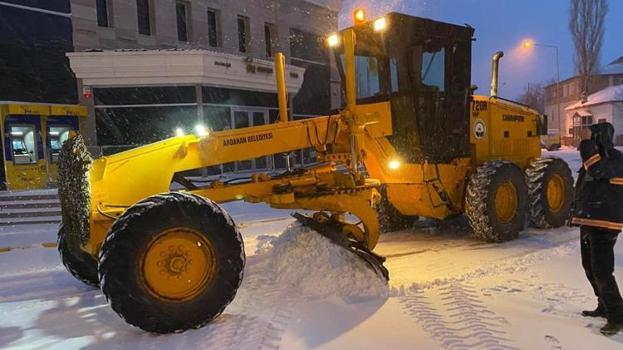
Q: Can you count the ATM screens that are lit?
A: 2